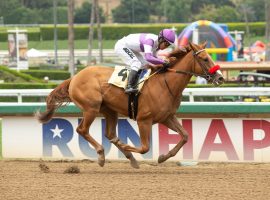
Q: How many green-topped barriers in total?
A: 1